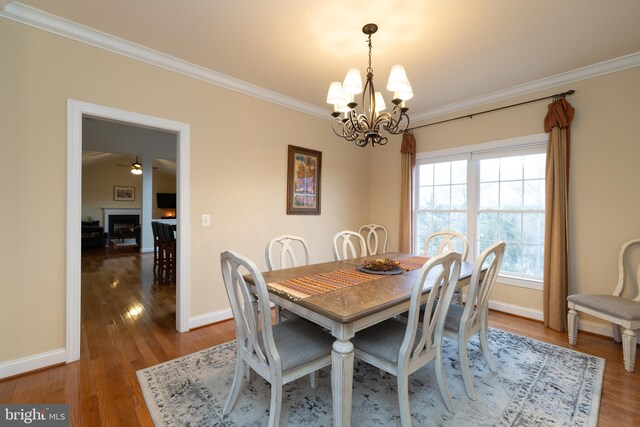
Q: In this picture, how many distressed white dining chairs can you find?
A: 8